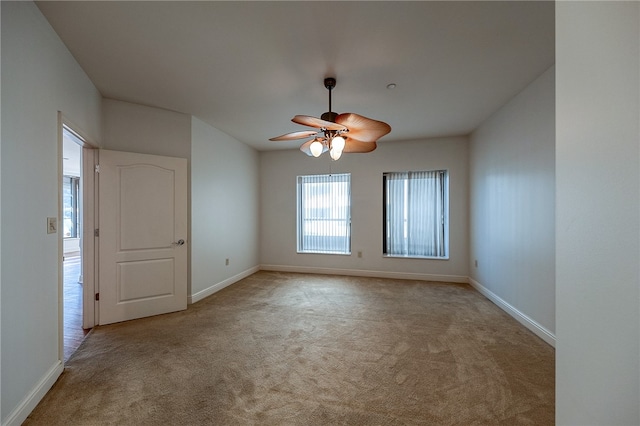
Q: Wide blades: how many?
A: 5